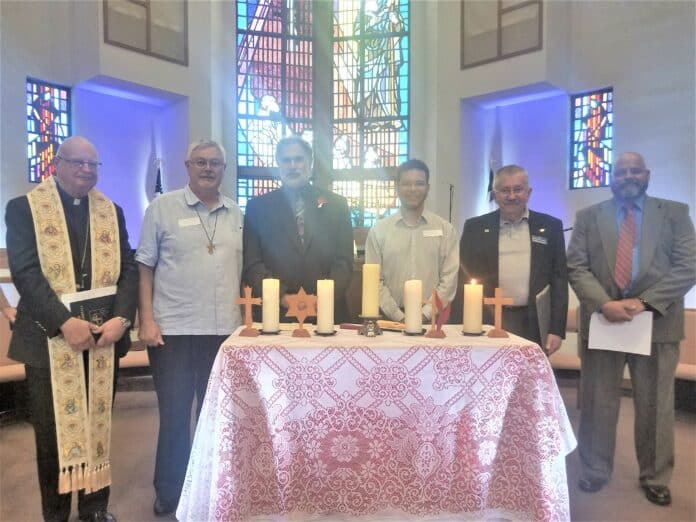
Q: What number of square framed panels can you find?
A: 2